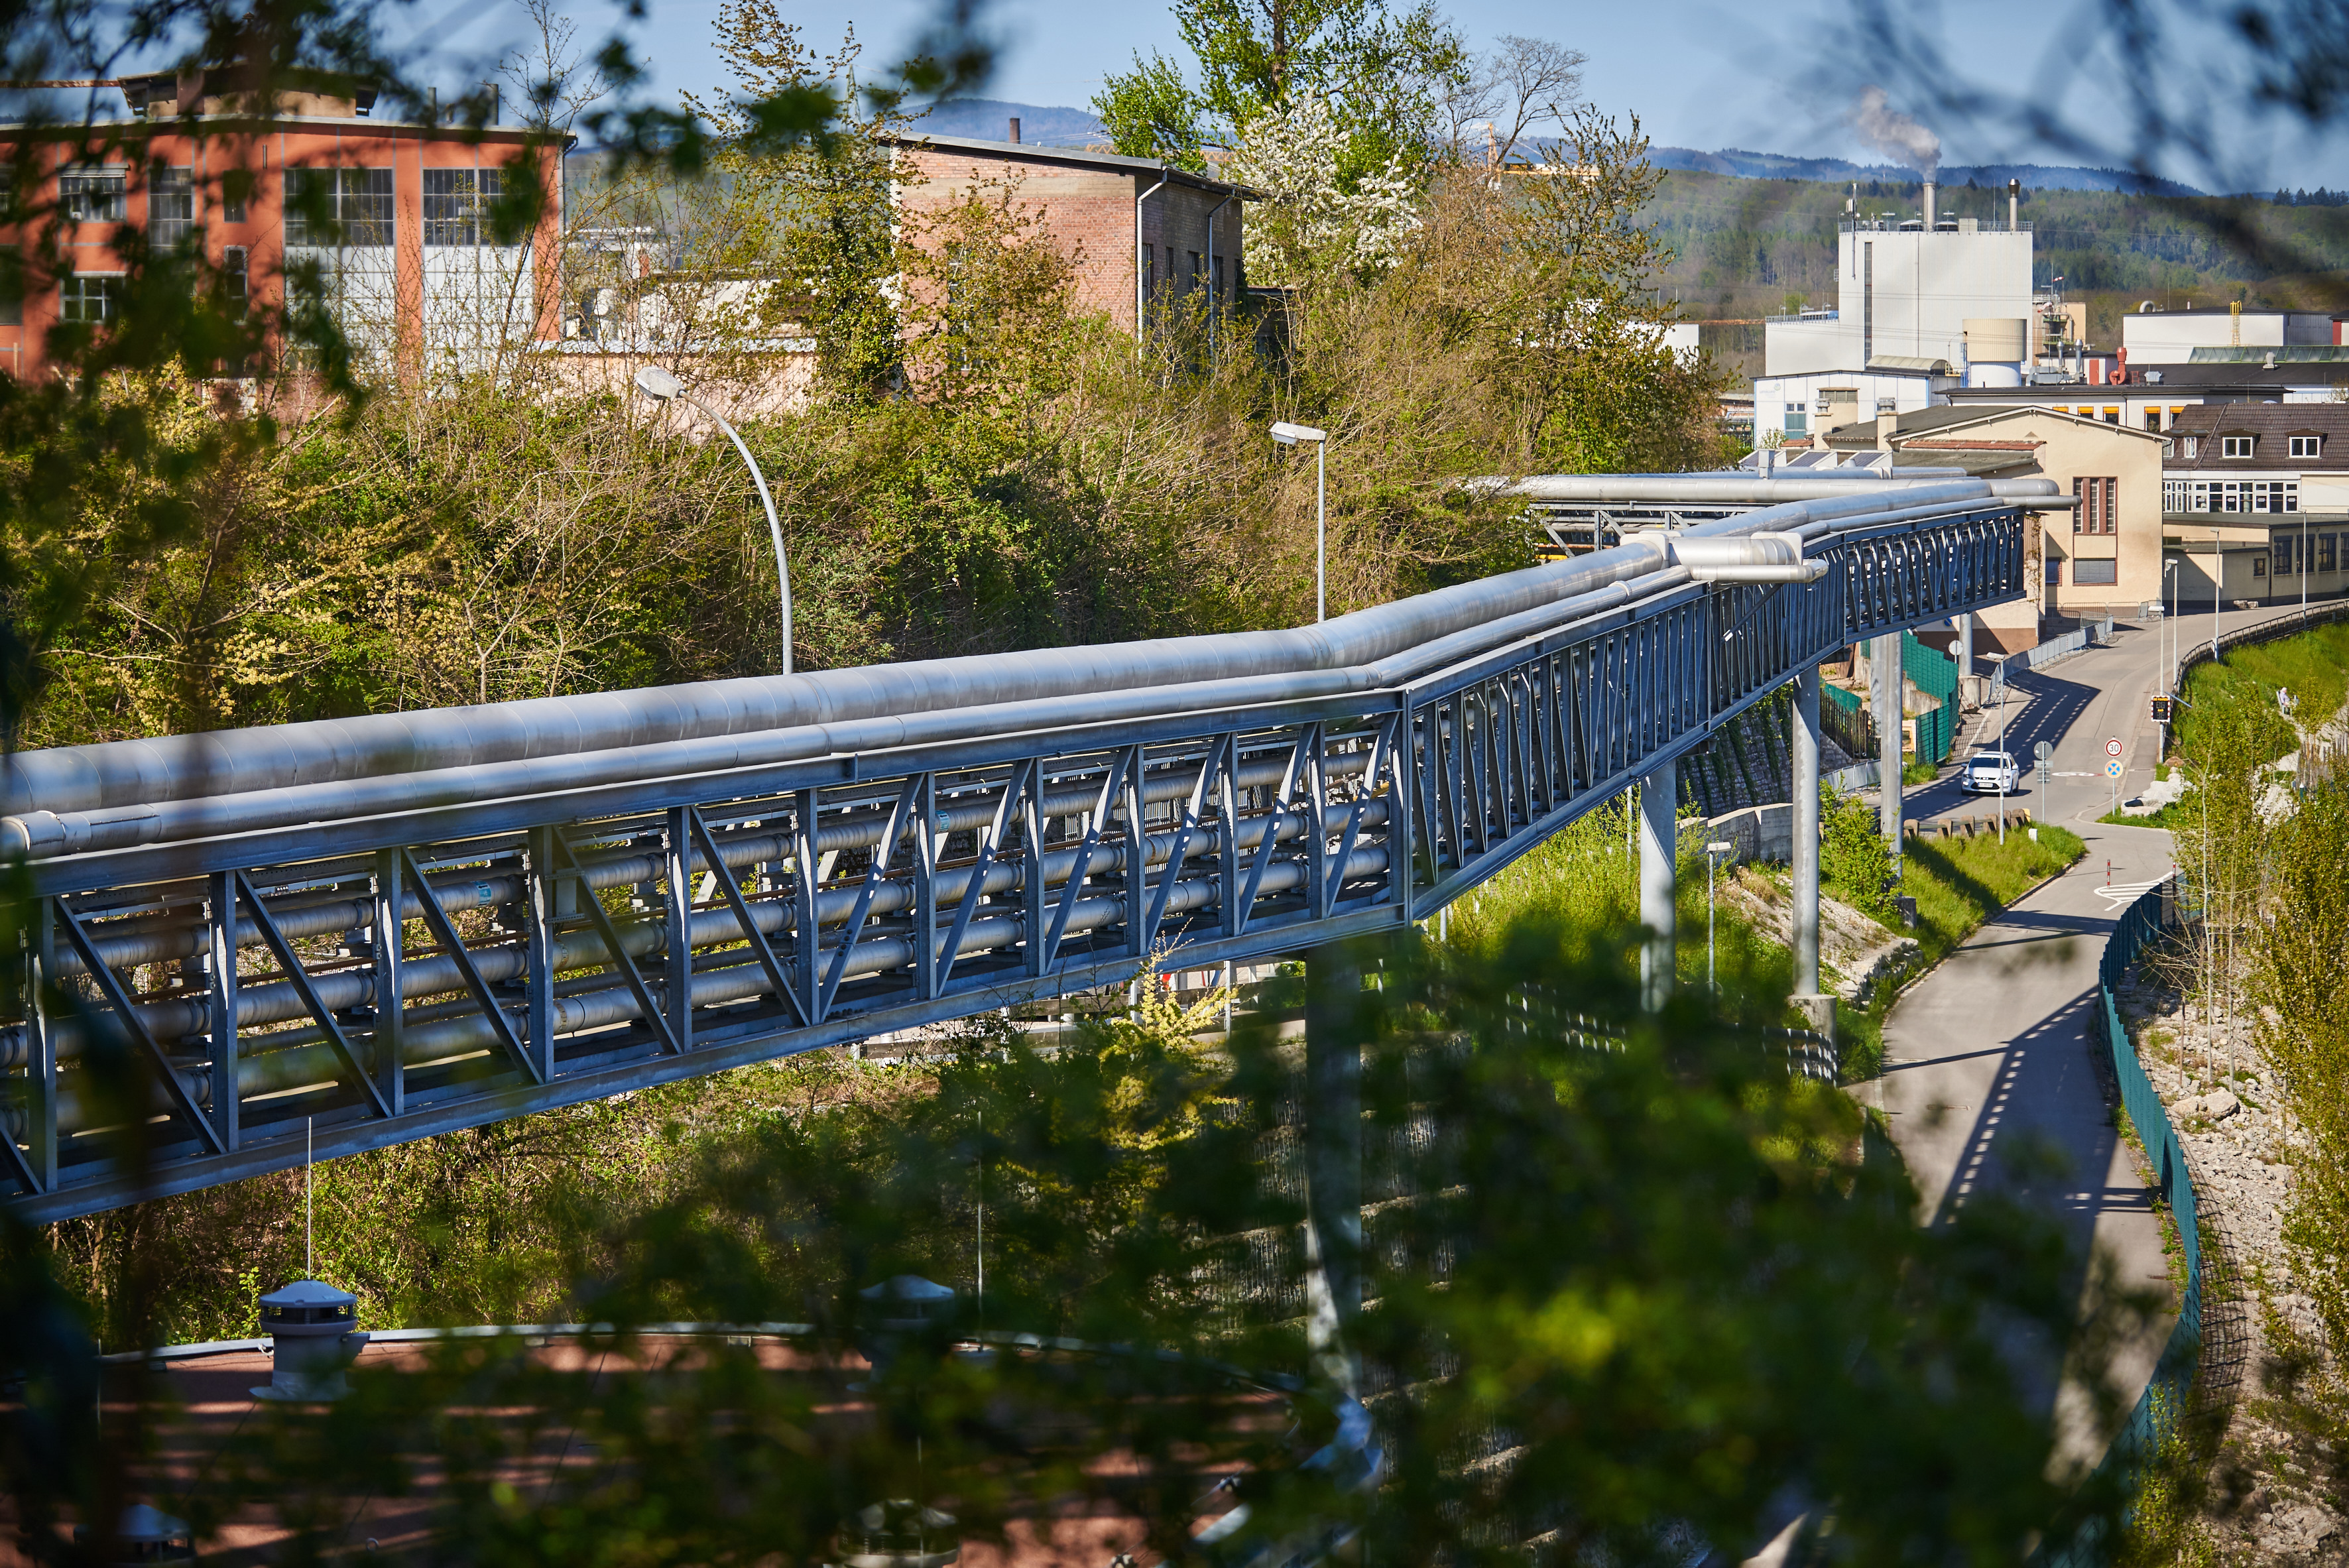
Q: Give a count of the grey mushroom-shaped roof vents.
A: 4